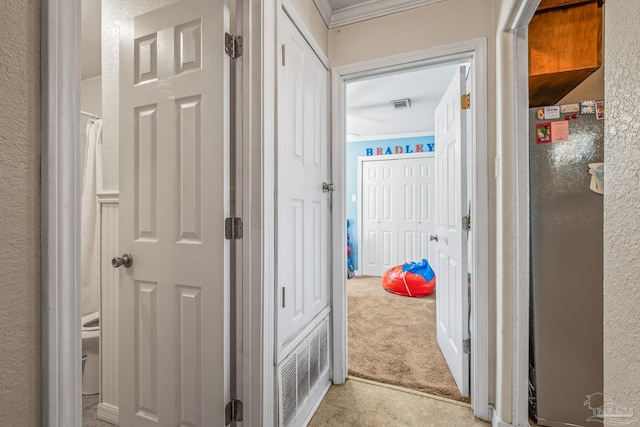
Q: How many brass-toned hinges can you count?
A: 1